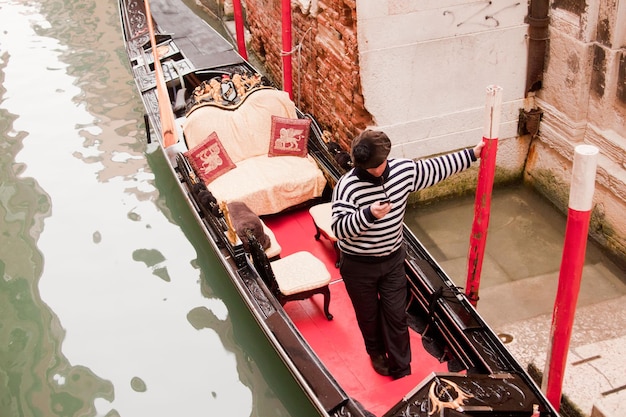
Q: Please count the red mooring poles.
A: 4